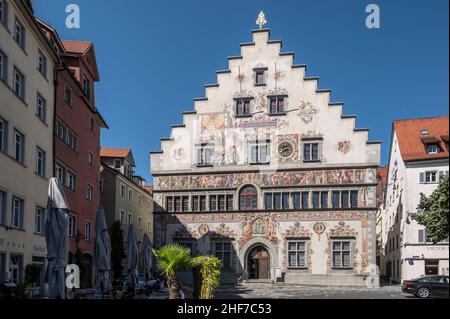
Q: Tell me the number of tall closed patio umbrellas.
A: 4